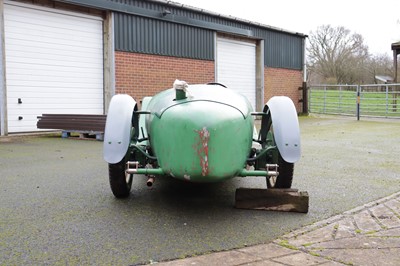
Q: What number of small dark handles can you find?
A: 2